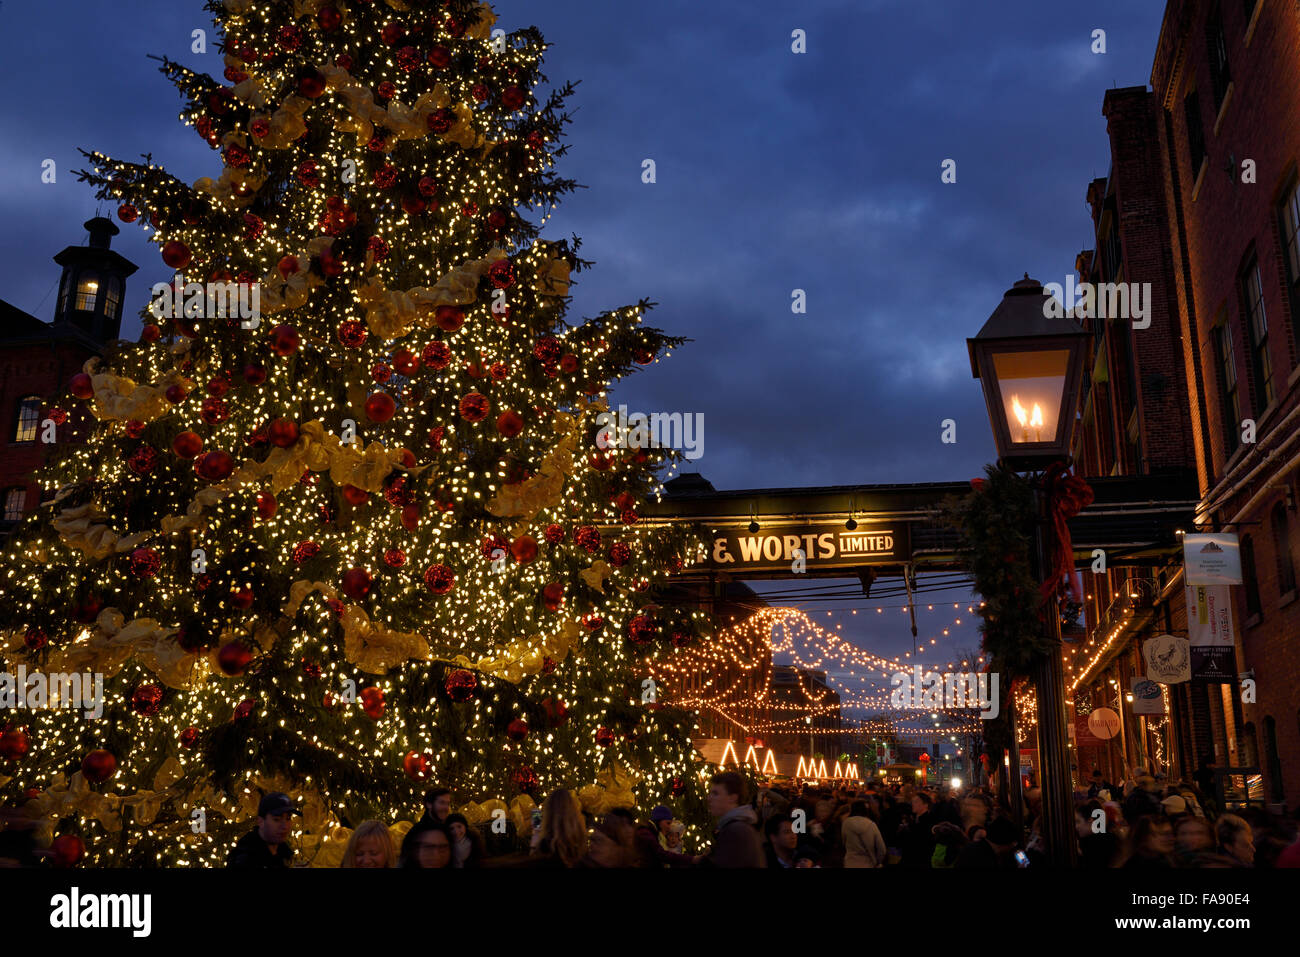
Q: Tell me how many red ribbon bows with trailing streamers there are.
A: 1